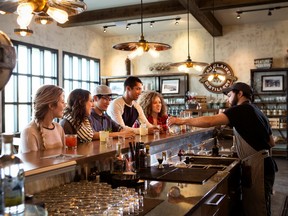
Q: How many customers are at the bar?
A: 5